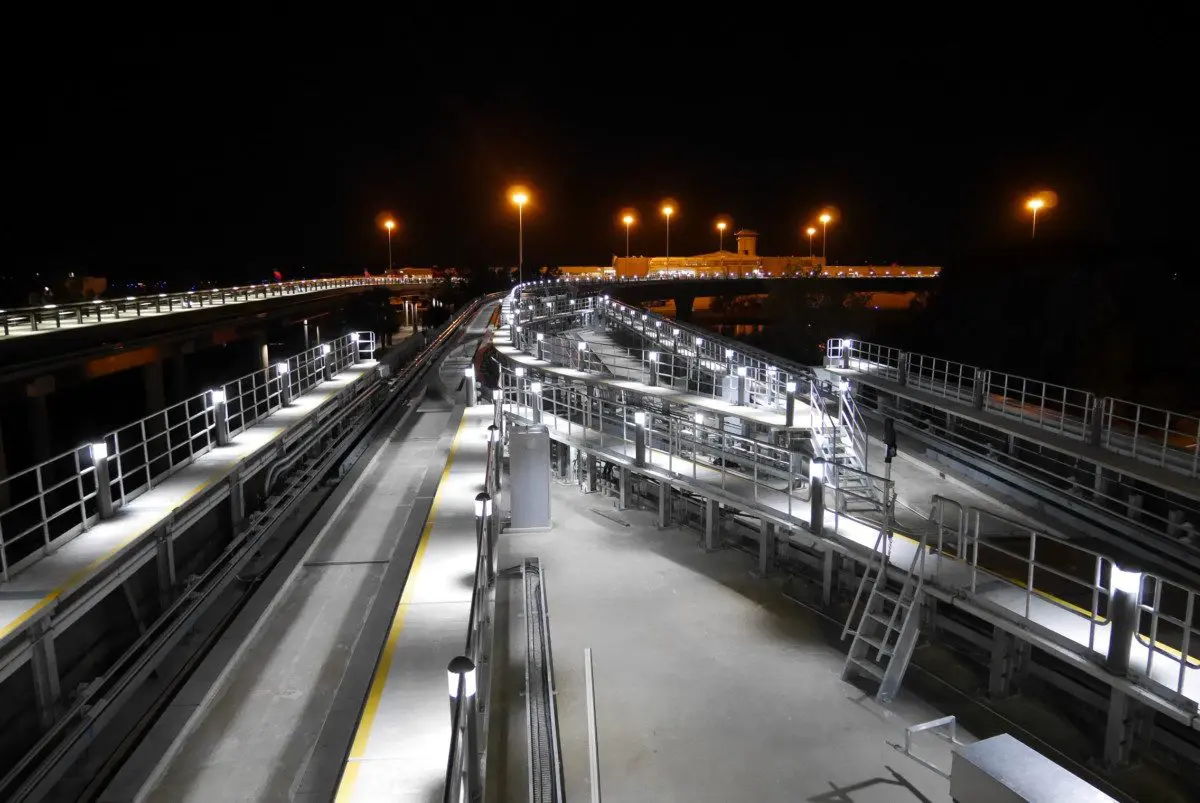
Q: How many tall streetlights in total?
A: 8